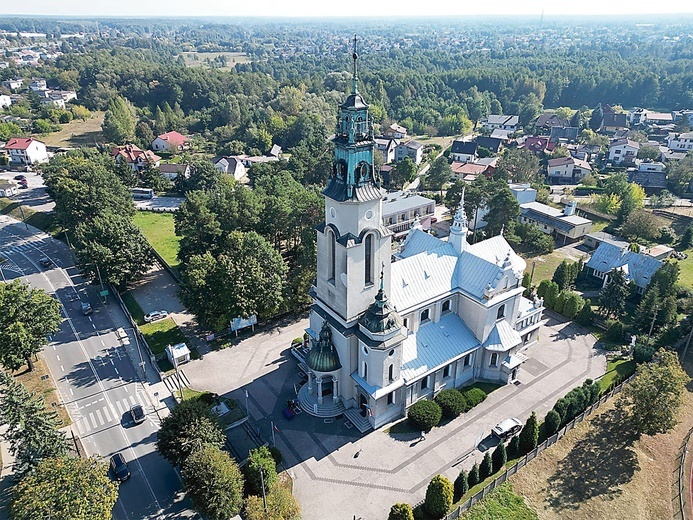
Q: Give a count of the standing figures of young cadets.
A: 0